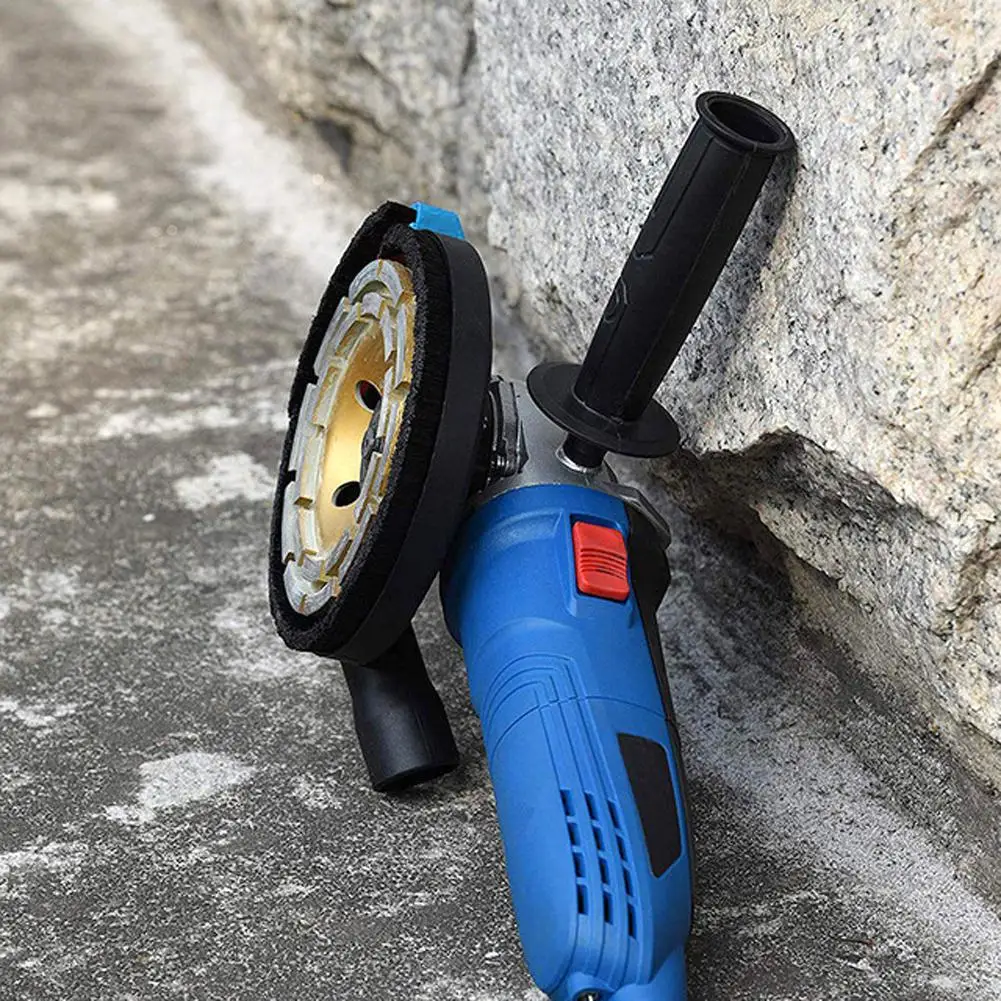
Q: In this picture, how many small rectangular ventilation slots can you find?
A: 12